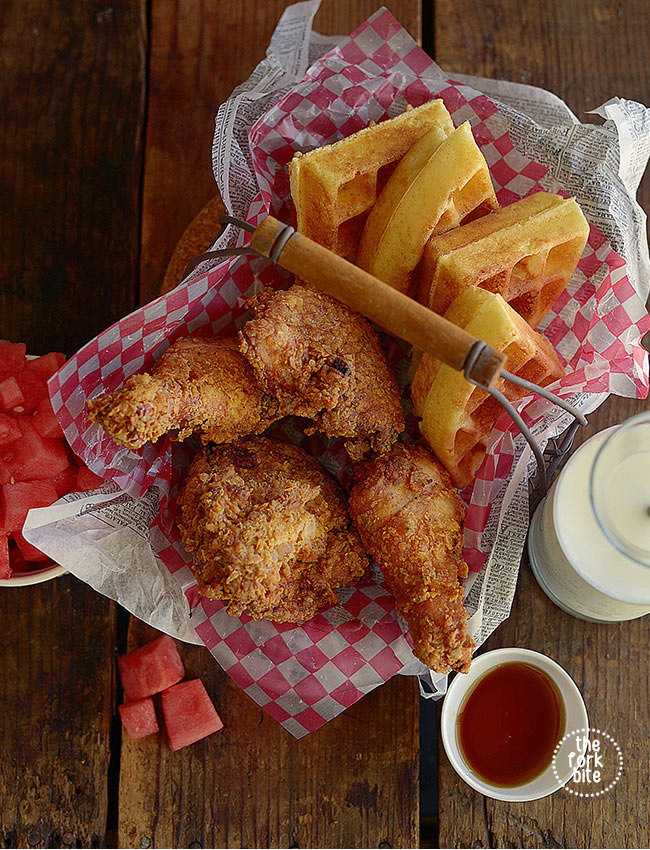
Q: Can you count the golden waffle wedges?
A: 4